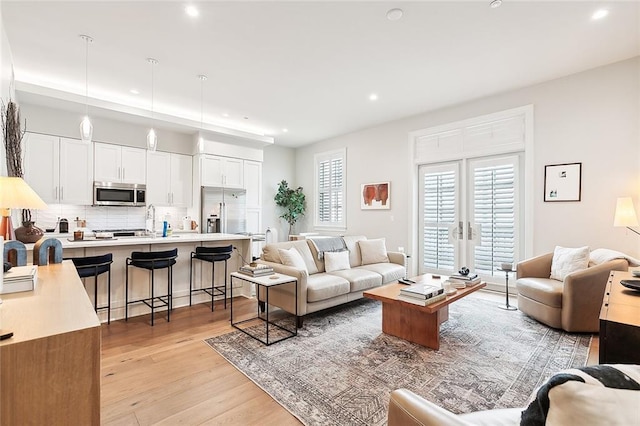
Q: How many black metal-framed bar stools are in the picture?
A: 3